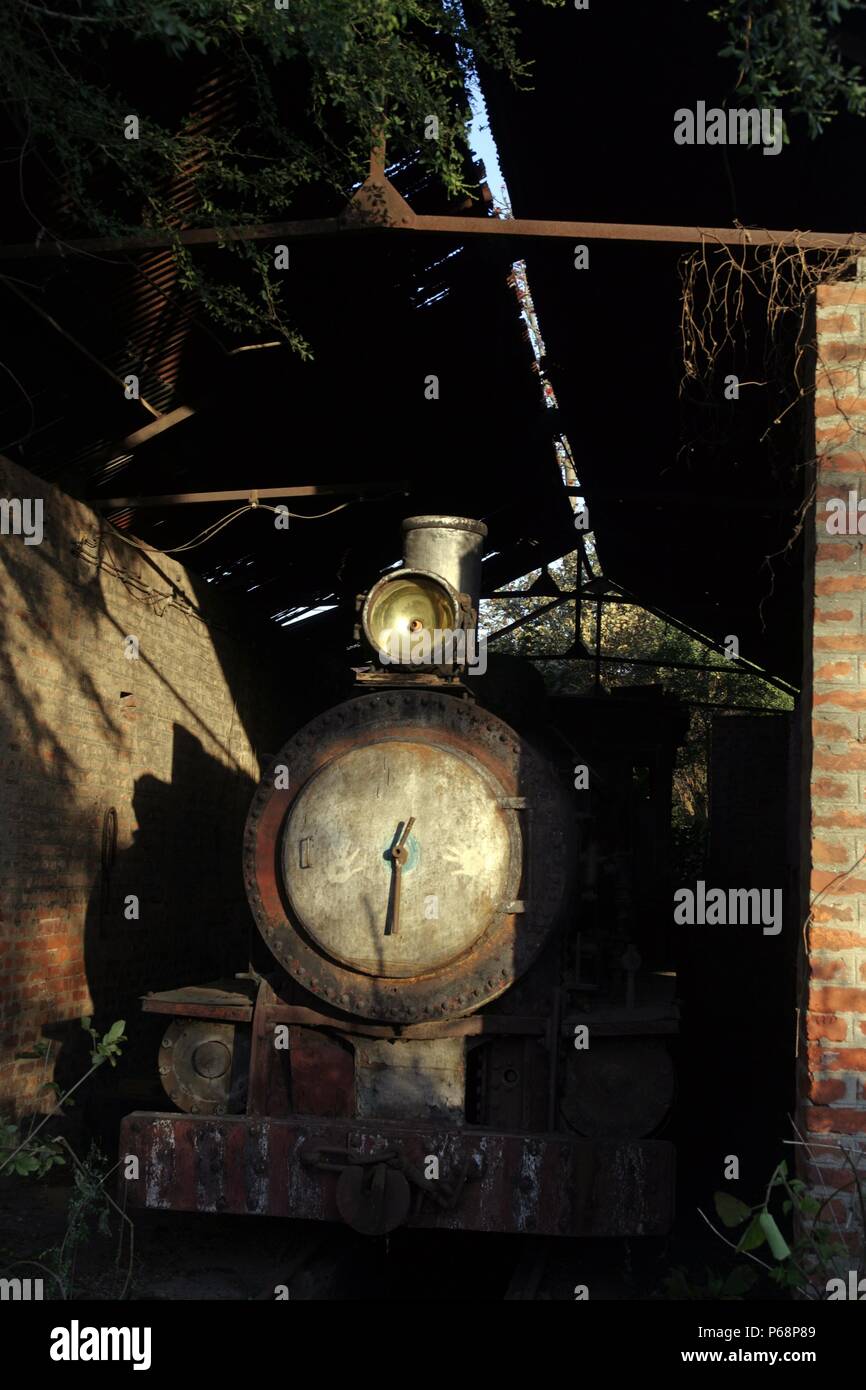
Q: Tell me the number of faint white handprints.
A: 2